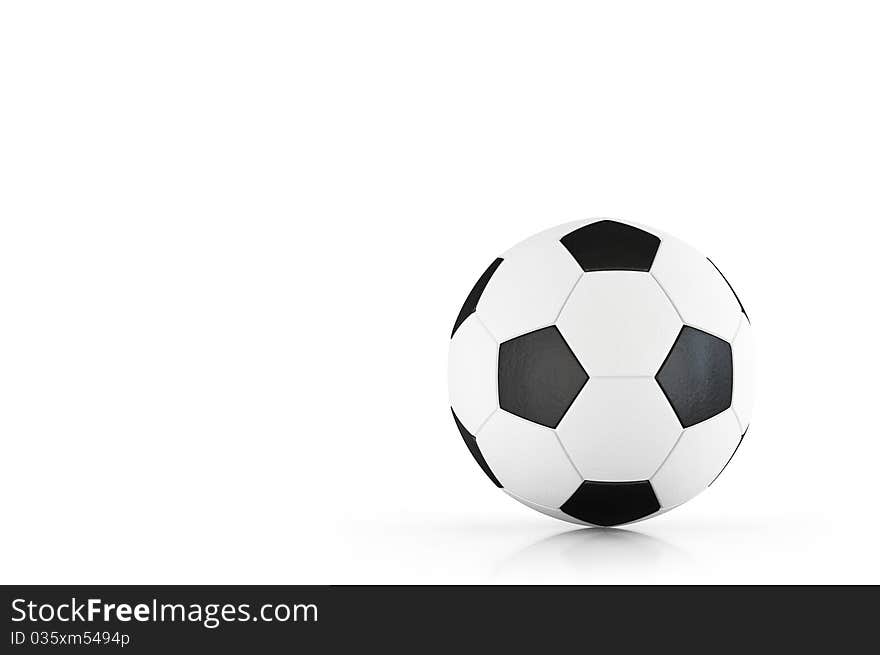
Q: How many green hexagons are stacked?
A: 0